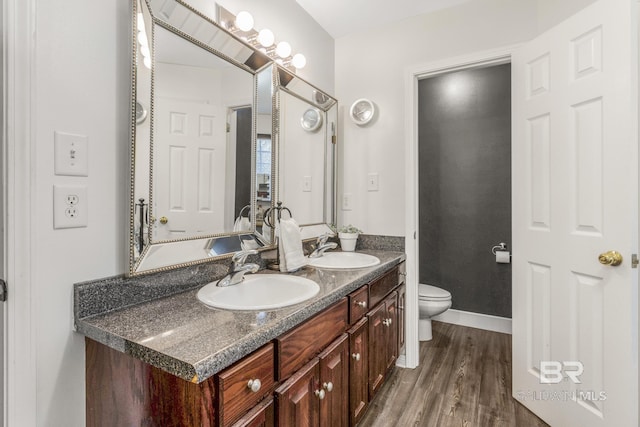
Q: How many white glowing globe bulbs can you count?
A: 4